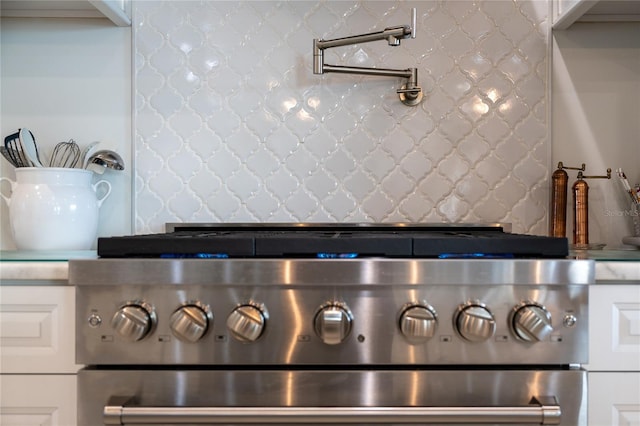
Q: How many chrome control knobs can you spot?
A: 7